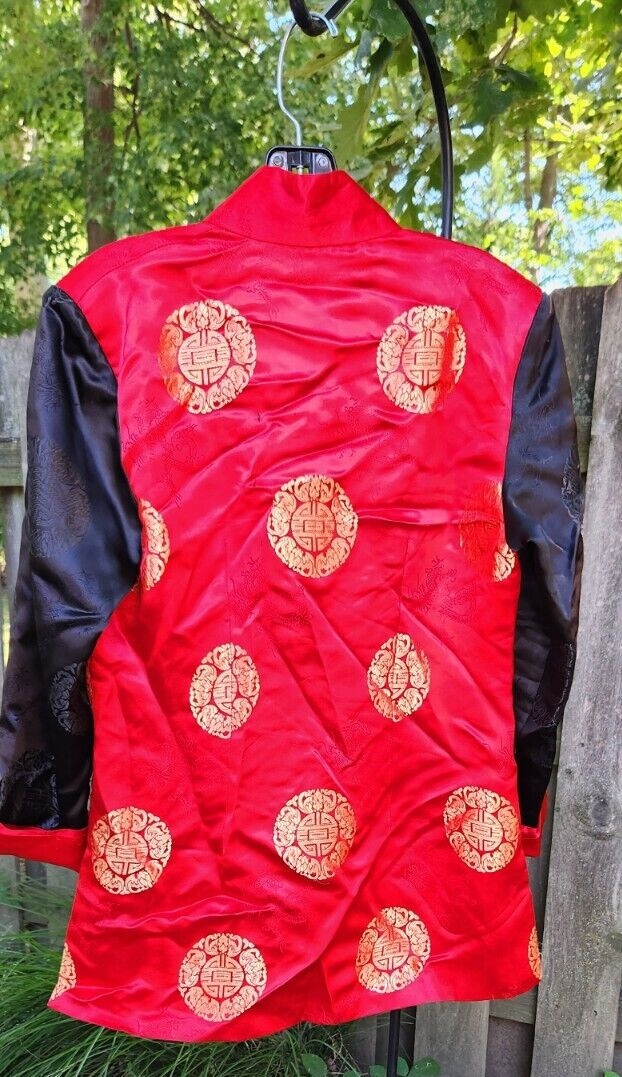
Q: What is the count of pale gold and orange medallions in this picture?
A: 14